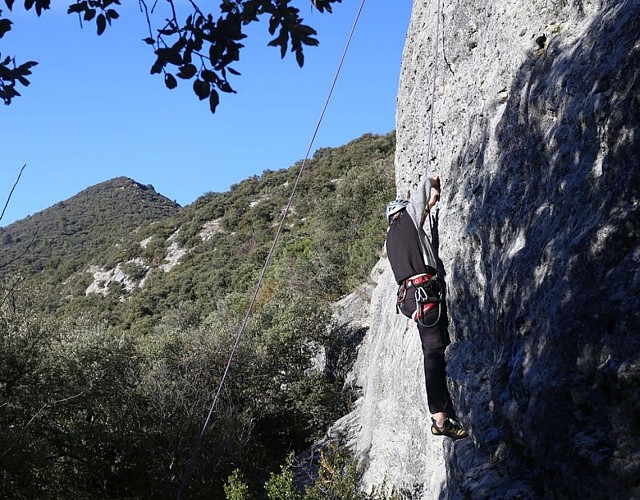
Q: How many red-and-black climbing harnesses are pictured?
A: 1